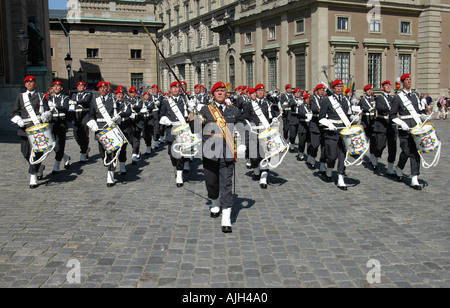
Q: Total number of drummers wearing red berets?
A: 6